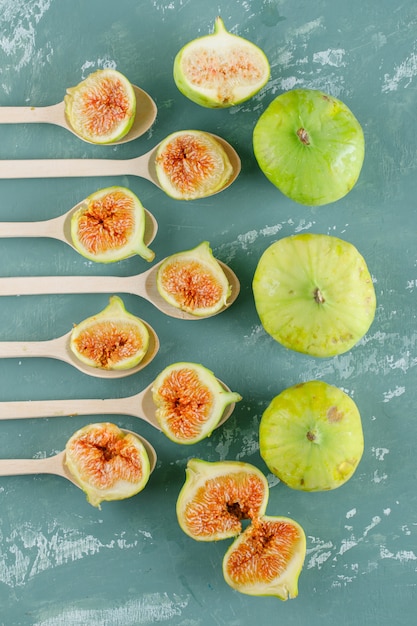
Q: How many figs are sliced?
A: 10